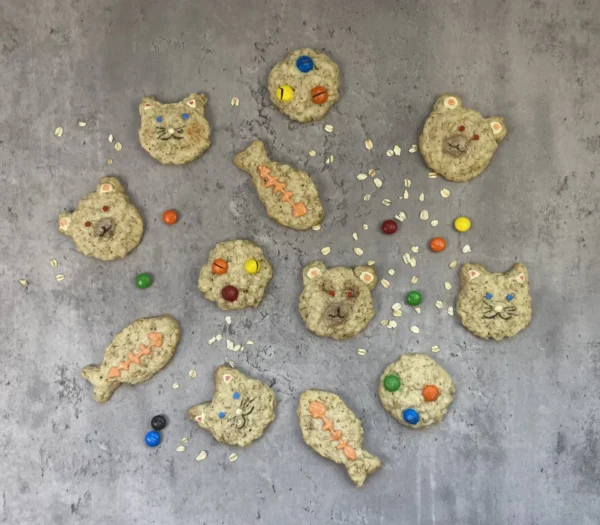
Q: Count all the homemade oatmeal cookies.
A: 12